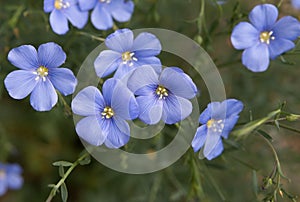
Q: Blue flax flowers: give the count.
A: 9